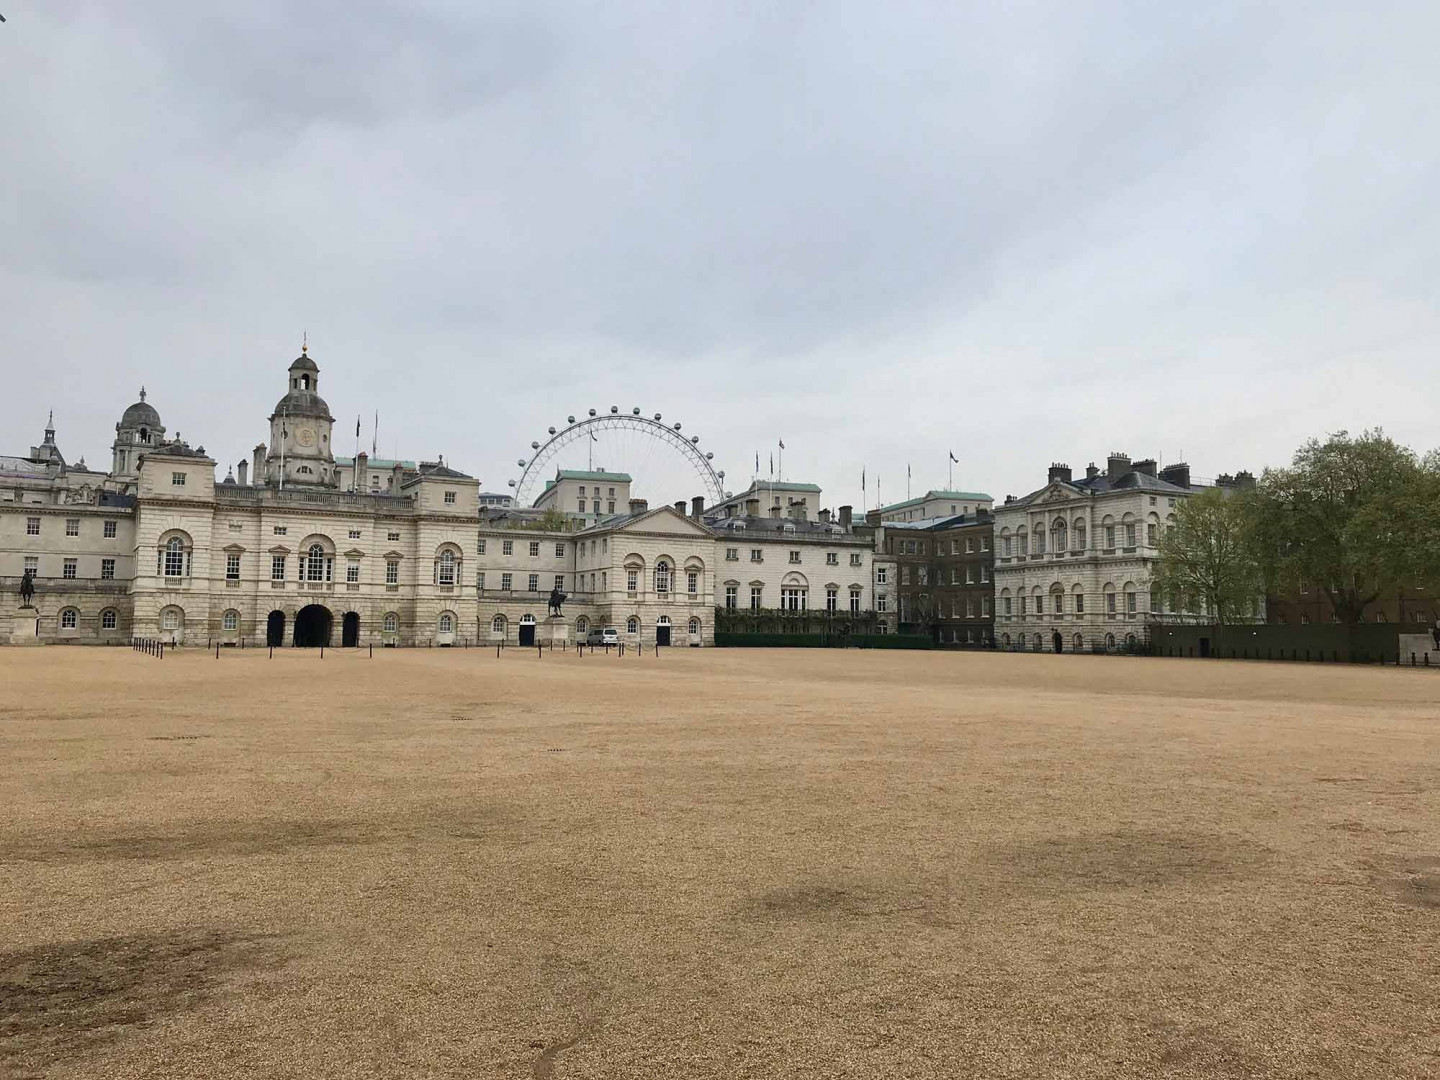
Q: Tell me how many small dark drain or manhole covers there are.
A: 3